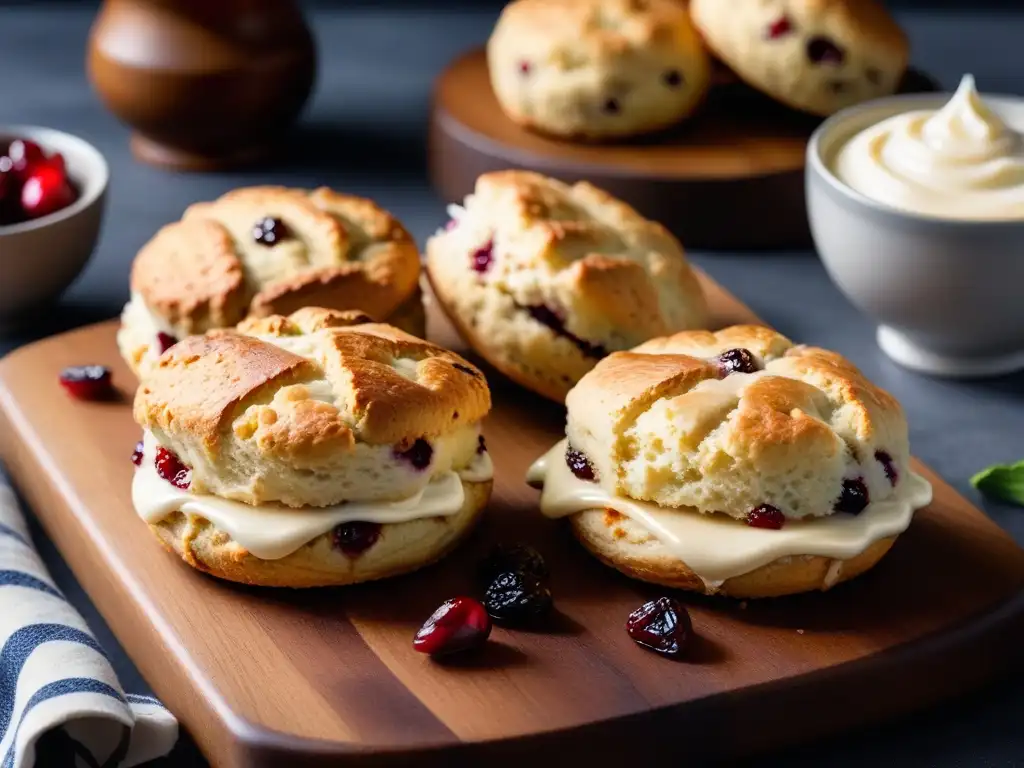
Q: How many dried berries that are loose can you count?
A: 5